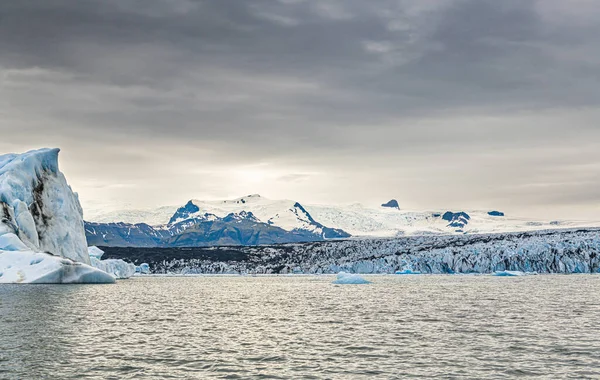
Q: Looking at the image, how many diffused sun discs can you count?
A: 0